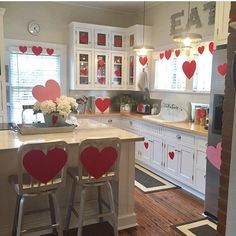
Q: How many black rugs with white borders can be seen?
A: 2